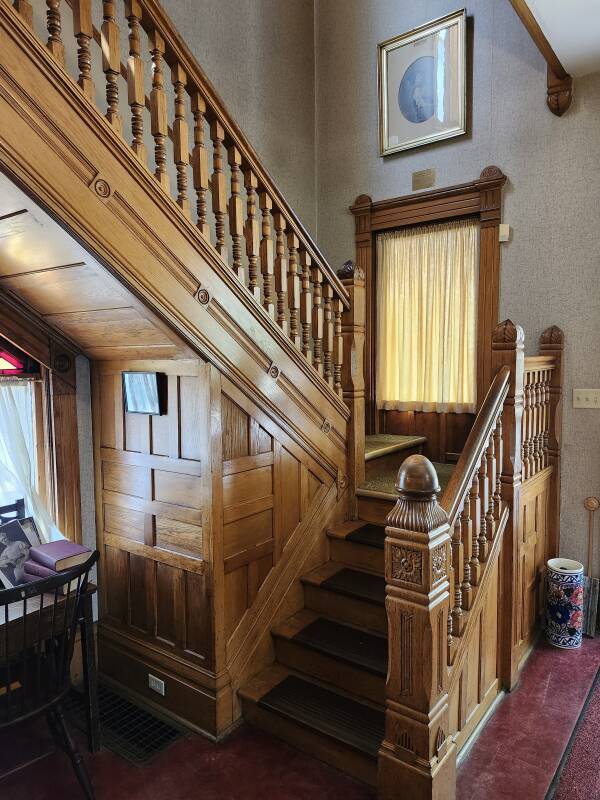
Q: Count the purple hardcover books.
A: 3